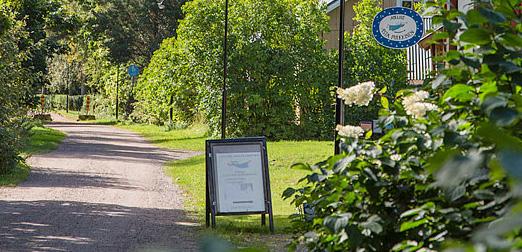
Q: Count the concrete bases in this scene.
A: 2